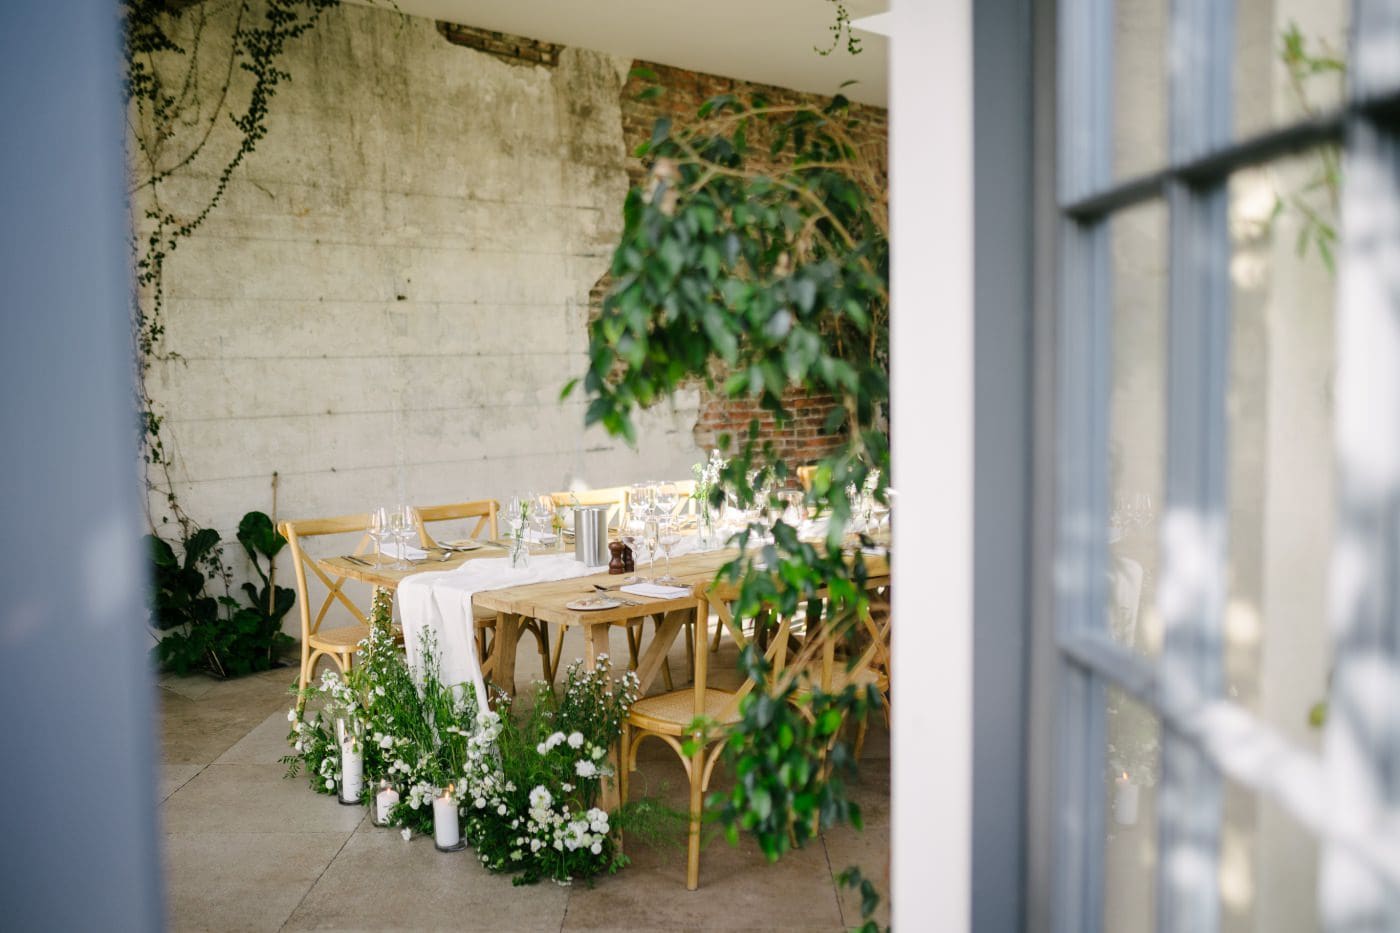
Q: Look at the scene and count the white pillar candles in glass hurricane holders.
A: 3